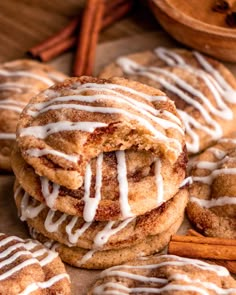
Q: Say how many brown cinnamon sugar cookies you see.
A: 9